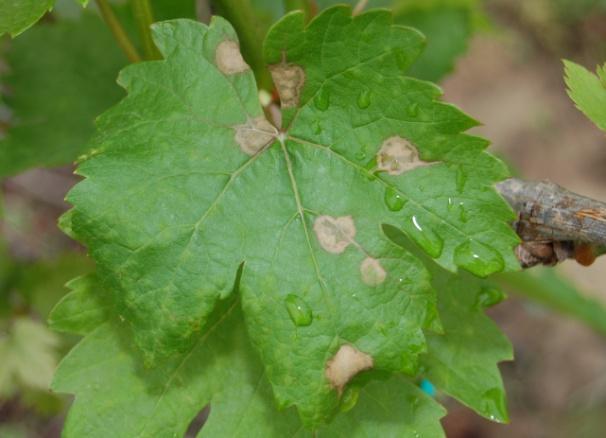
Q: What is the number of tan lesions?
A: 7